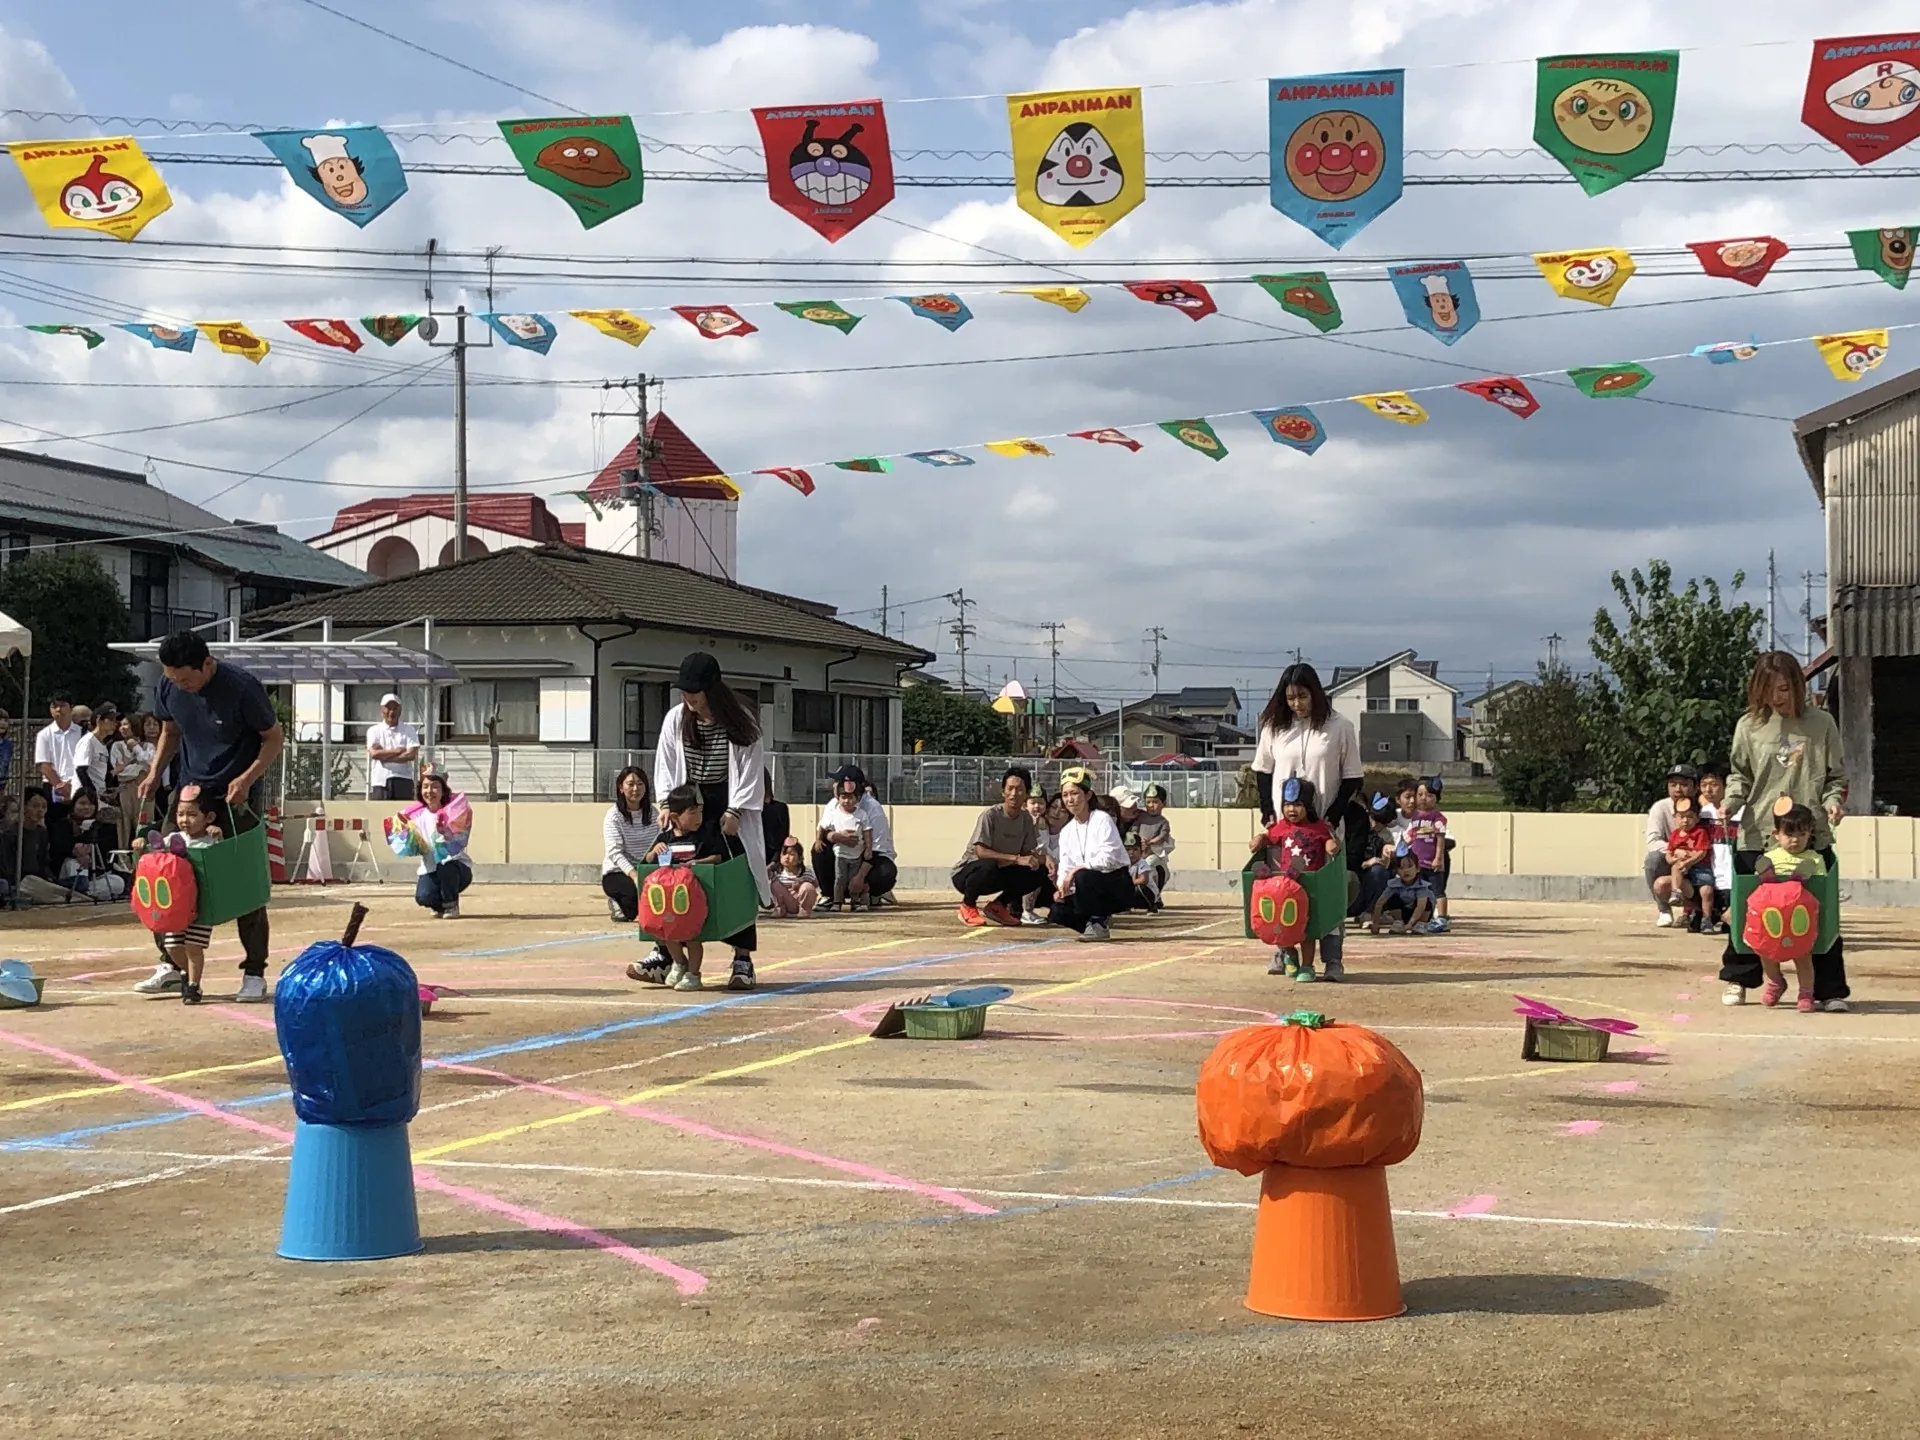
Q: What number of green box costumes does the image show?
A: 4